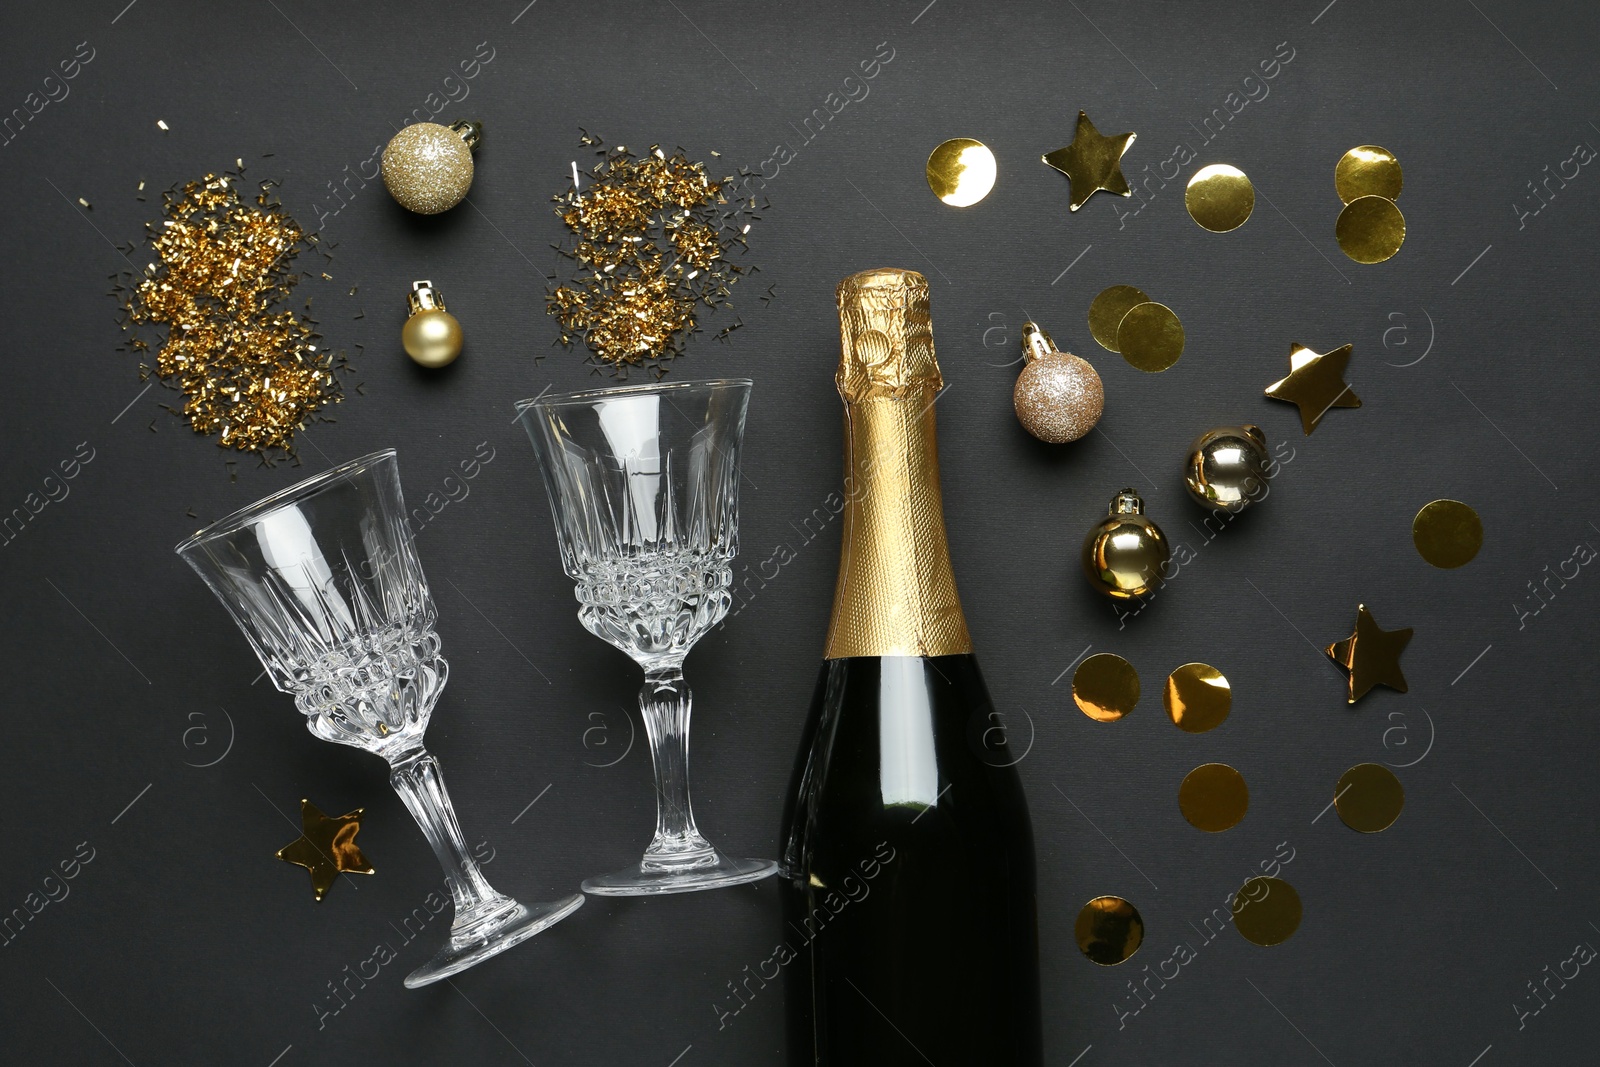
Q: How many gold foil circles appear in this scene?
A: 13